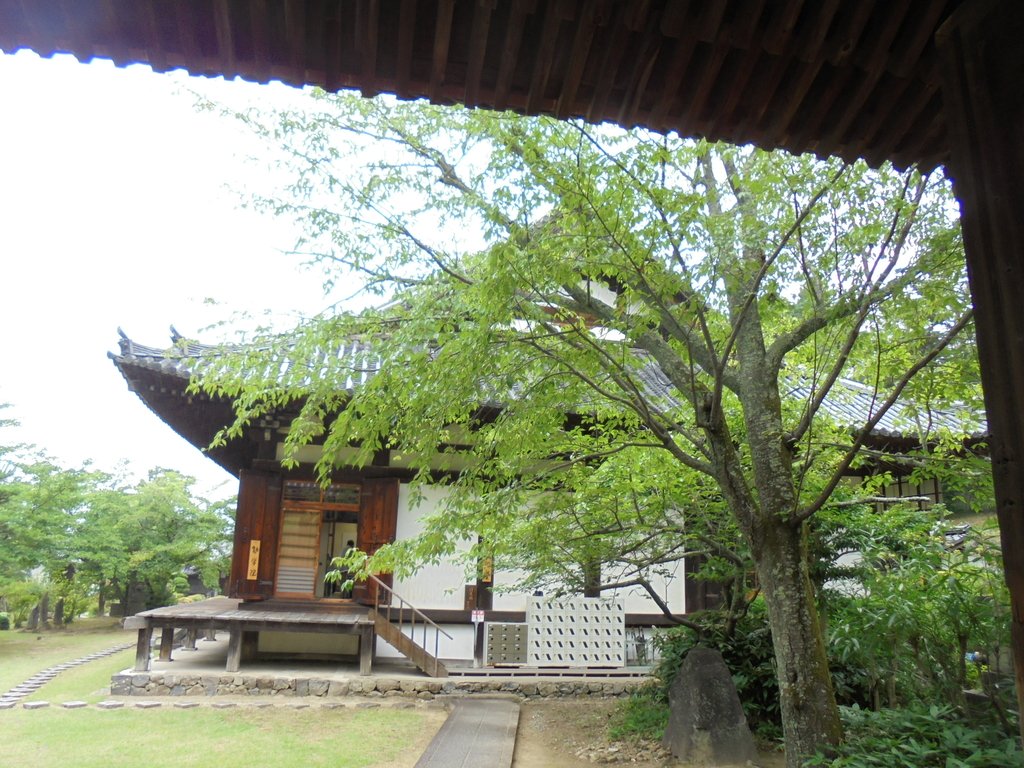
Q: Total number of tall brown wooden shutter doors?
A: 2